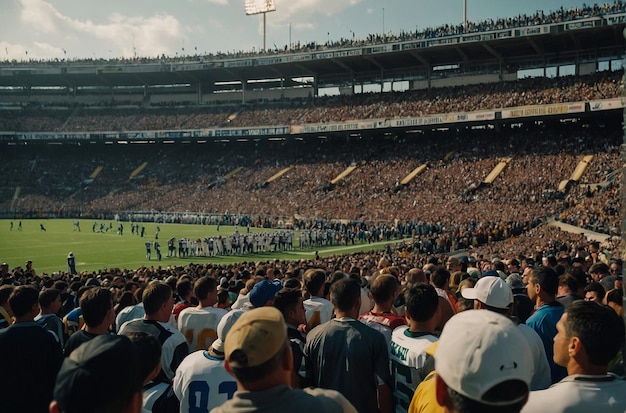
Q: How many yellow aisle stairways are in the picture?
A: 8